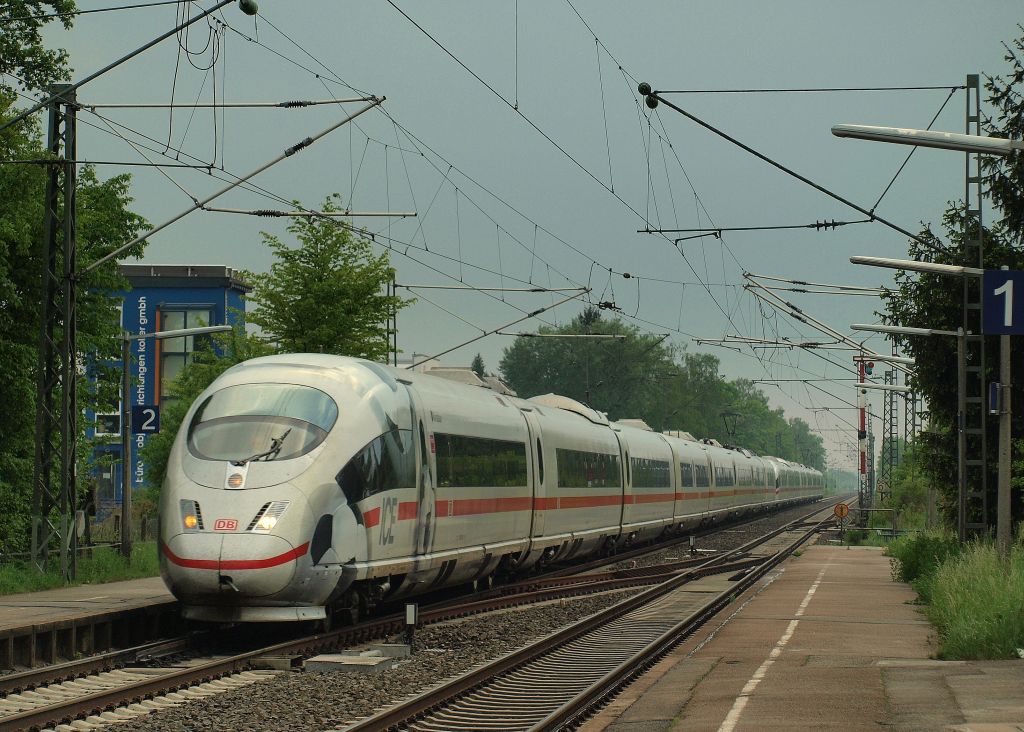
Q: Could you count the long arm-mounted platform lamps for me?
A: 6